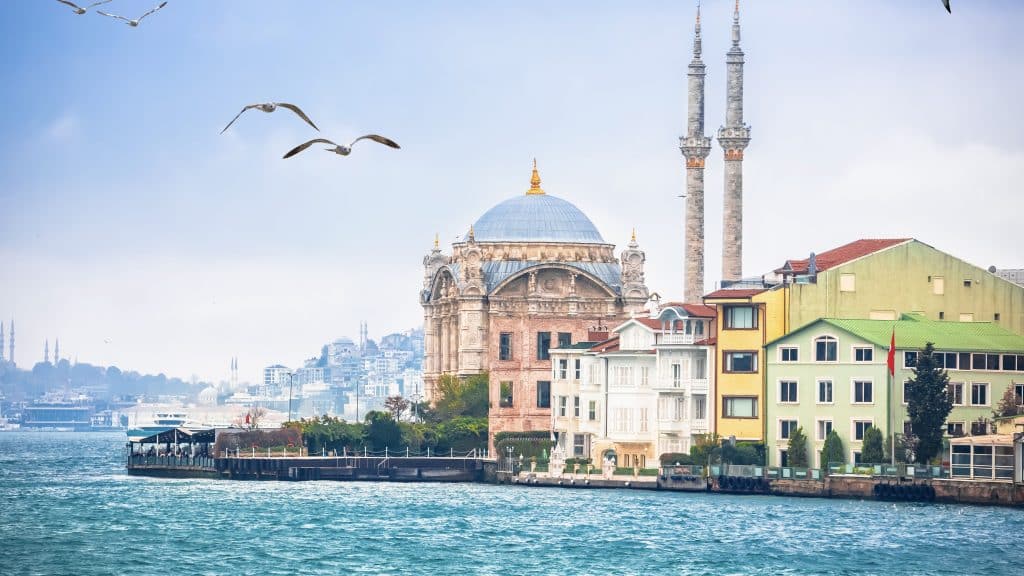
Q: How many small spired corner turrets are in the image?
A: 3